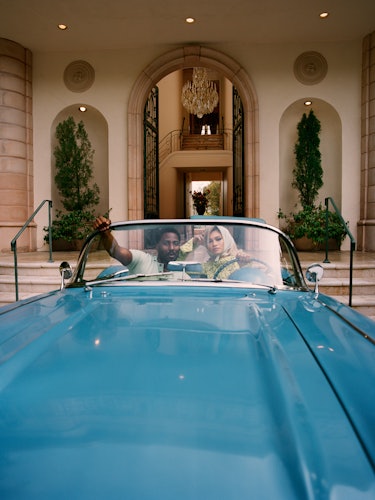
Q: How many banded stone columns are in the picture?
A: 2